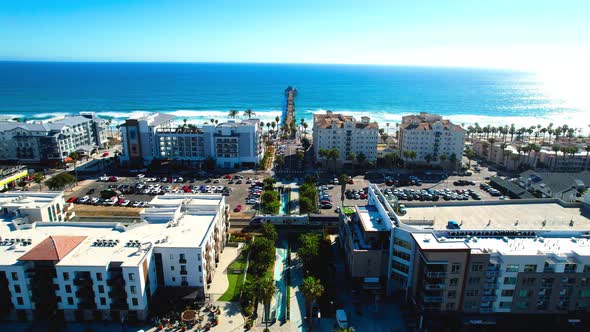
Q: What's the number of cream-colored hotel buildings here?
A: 2